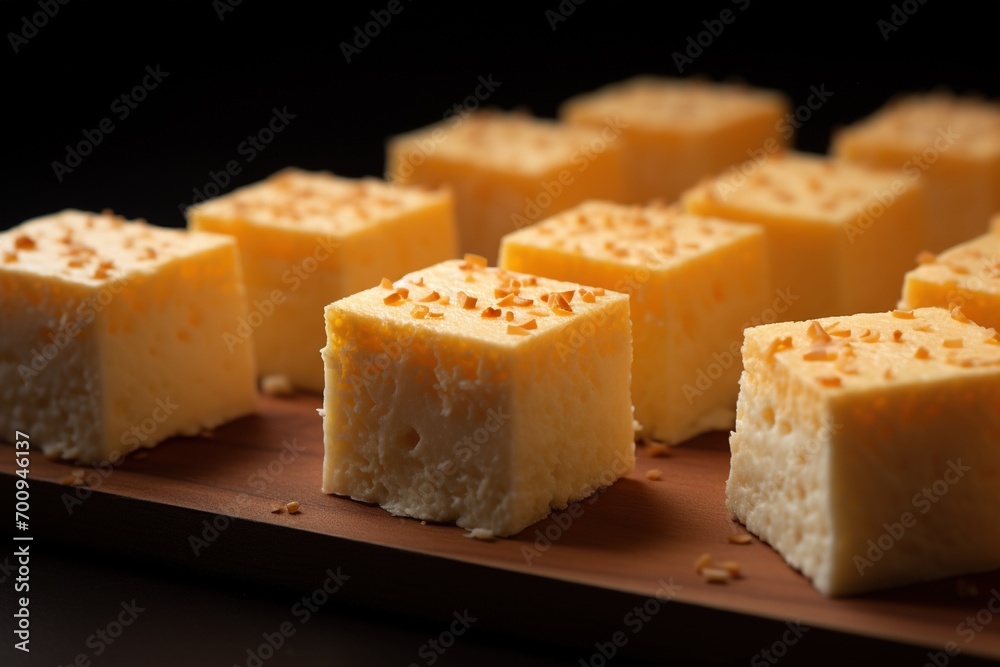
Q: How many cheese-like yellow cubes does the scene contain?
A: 10